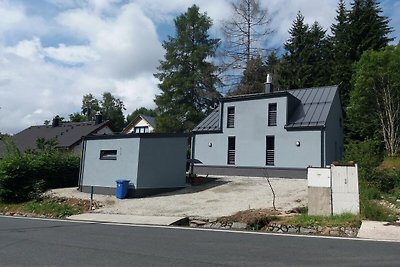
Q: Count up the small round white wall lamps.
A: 2